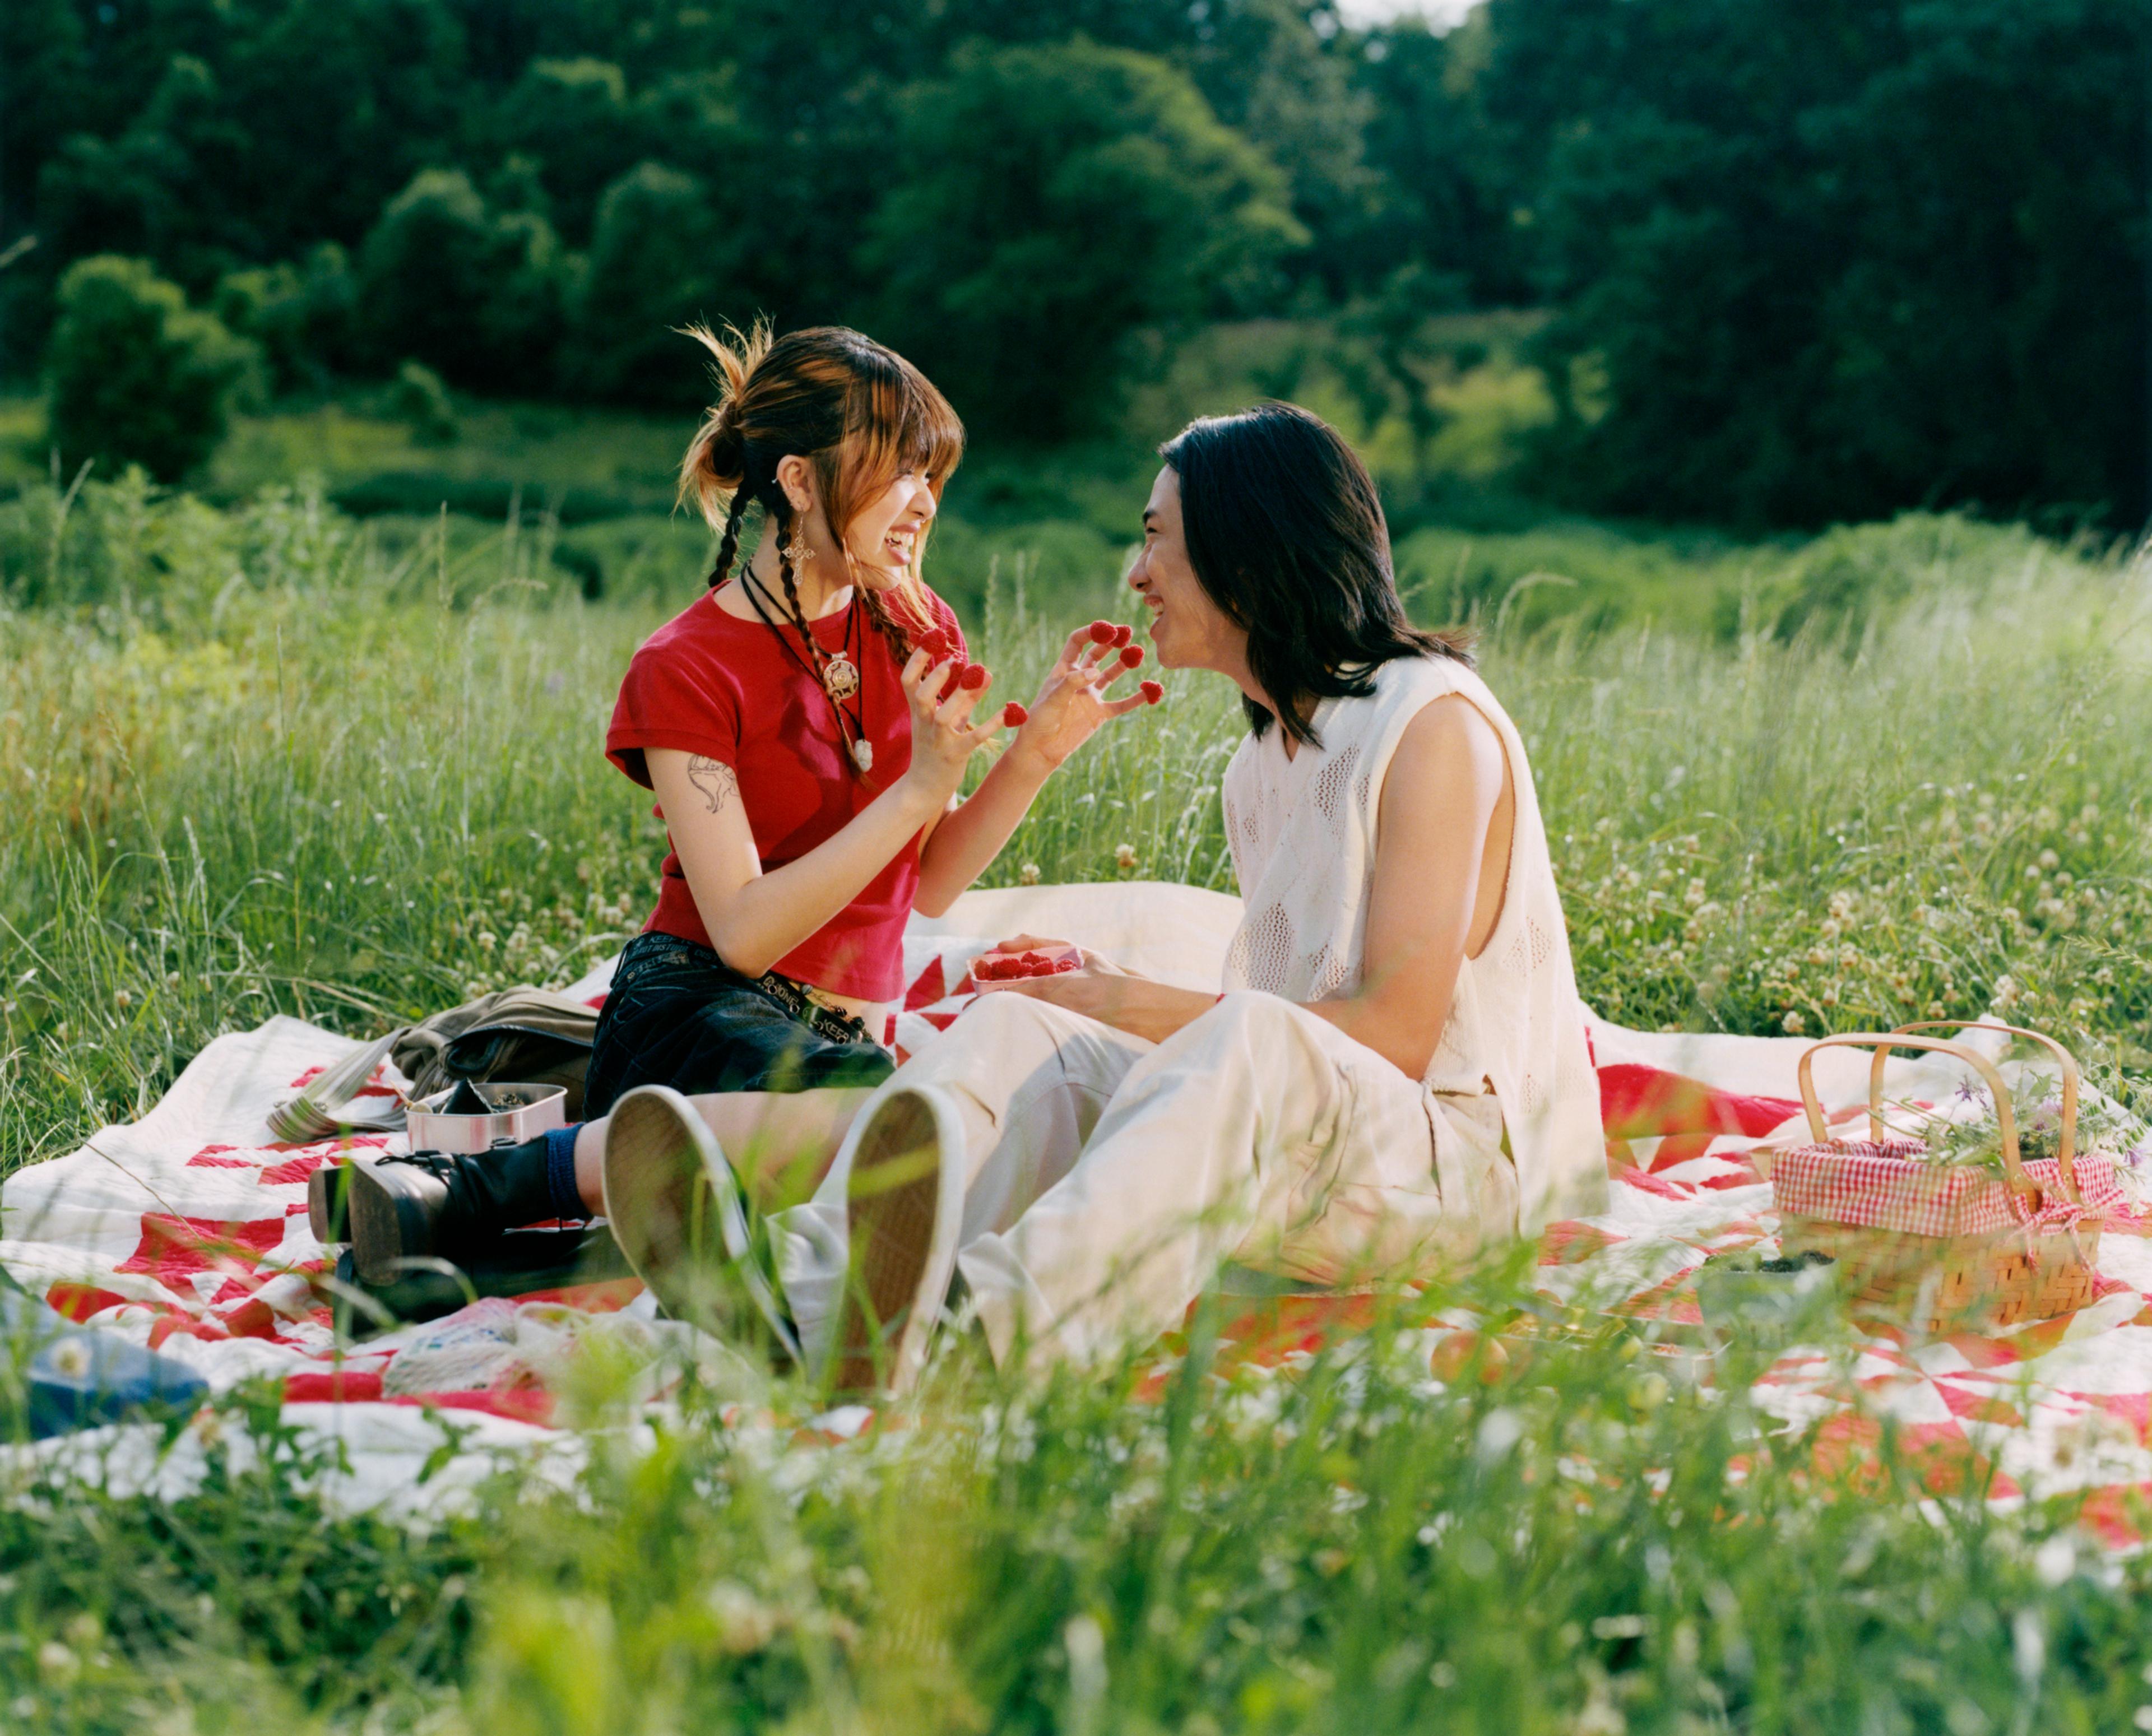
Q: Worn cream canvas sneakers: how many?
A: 2